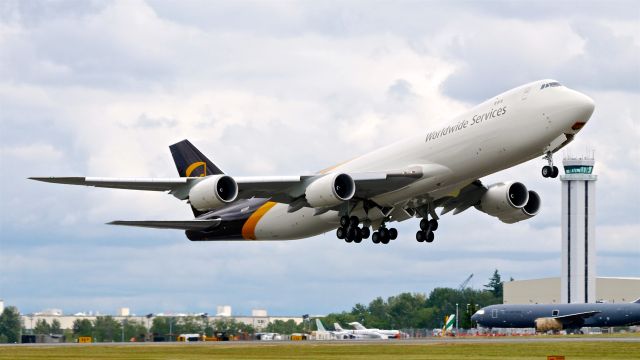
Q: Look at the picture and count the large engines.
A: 4